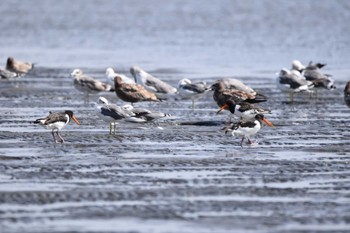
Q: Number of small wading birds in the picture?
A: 3